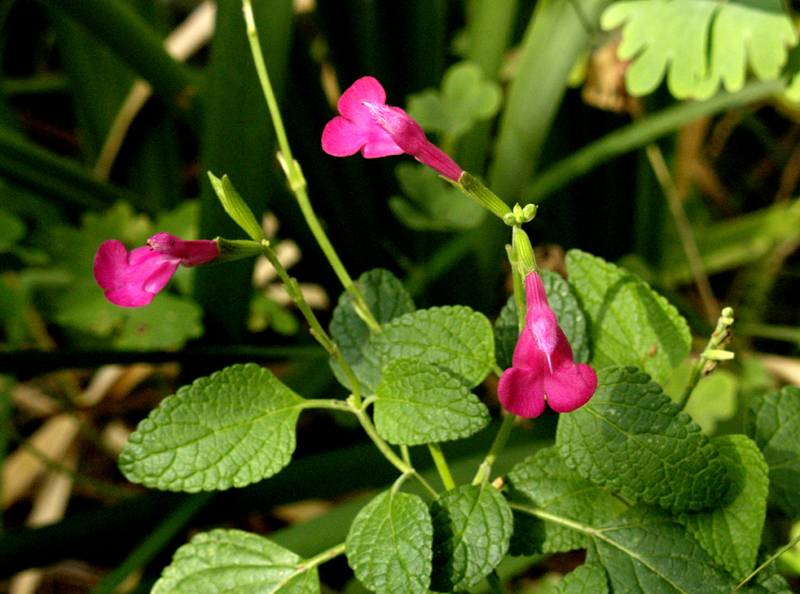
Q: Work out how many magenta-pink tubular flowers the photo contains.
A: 3